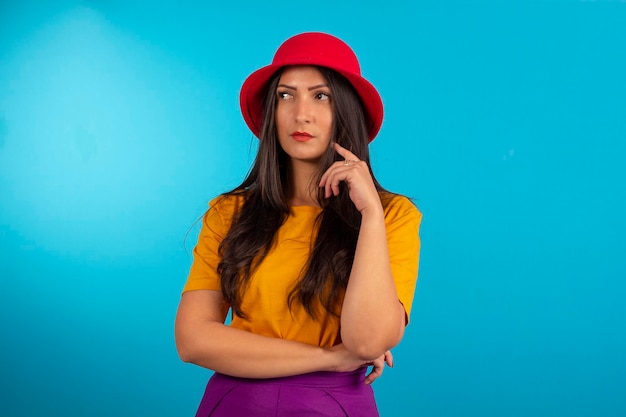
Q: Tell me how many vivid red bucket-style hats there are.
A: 1